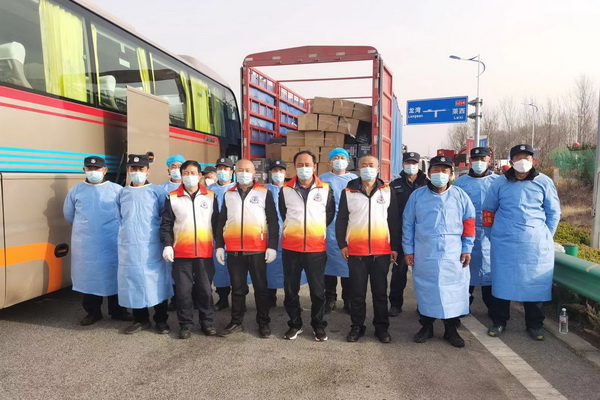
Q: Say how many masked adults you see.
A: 15